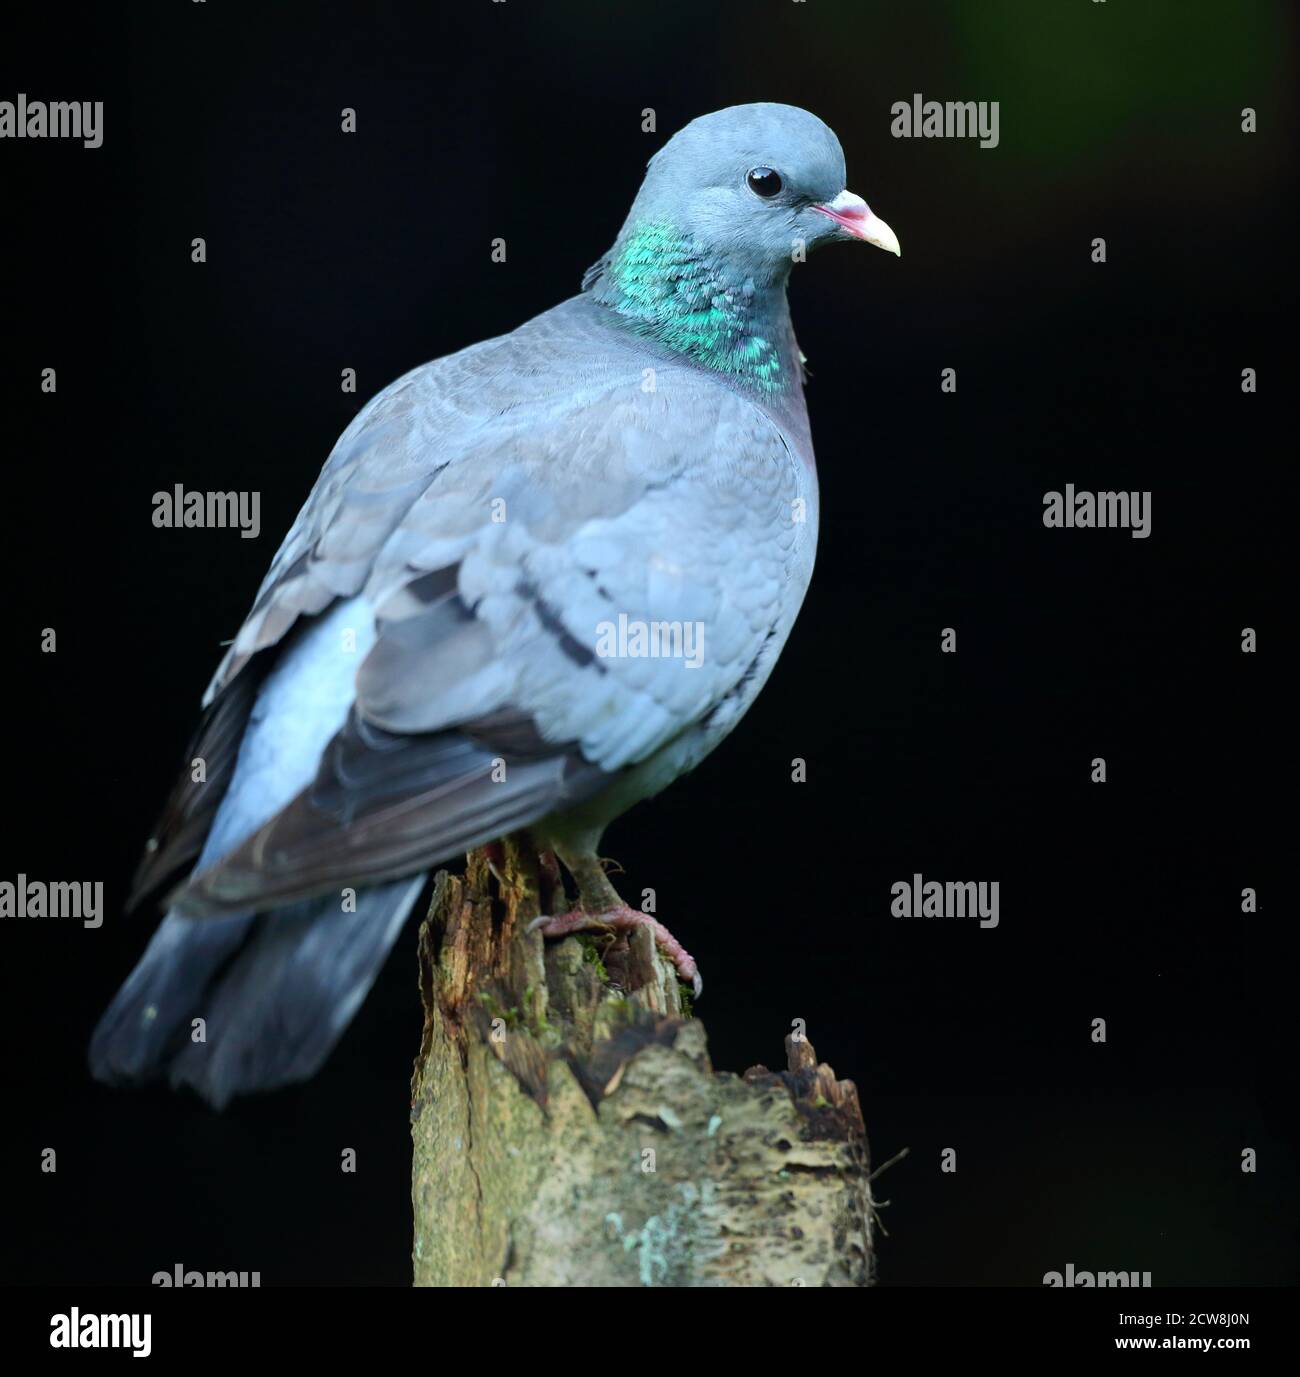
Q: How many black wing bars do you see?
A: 2